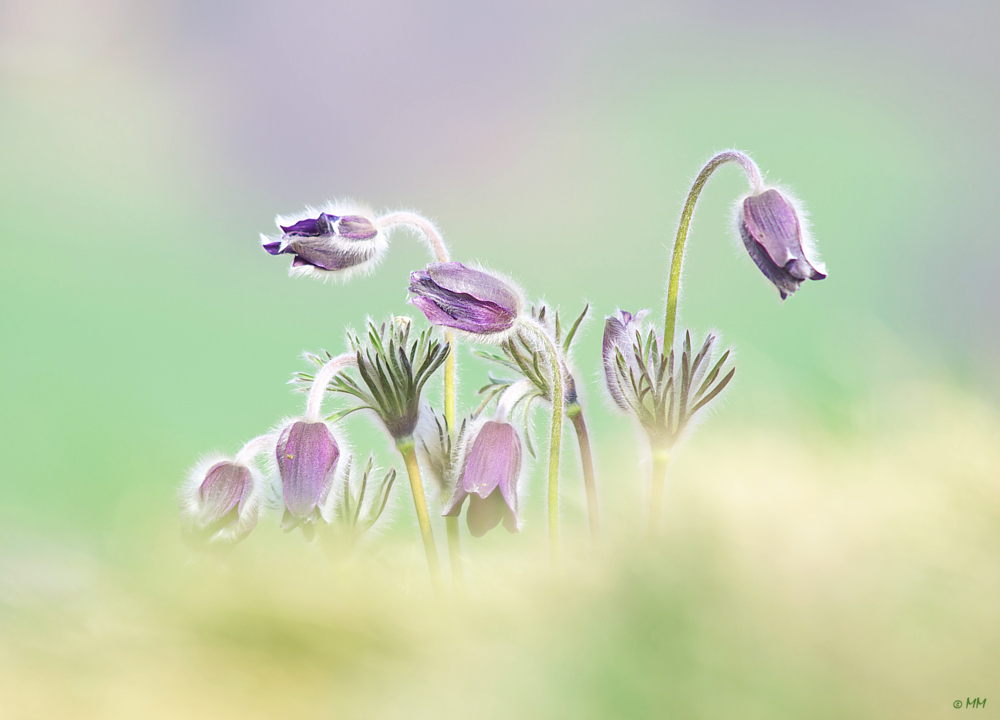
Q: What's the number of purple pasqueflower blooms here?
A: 7